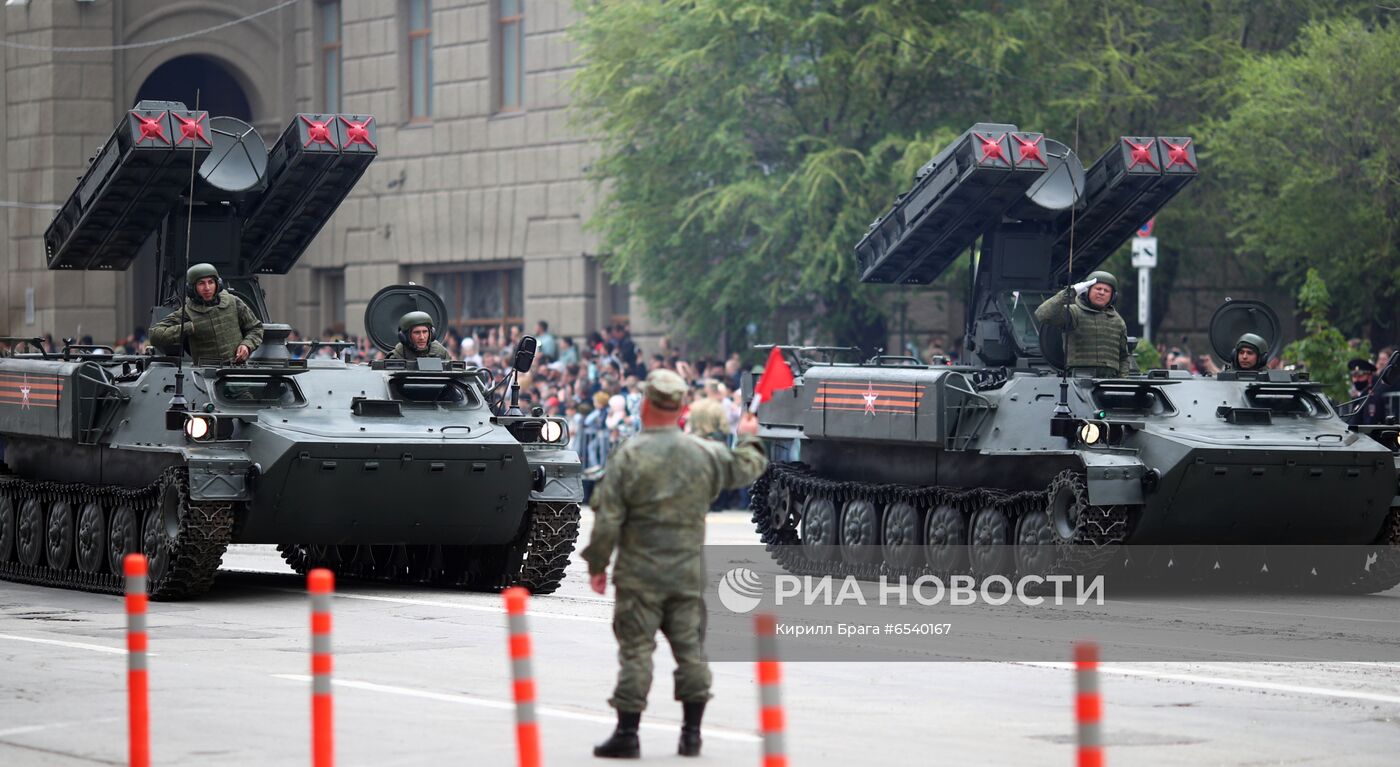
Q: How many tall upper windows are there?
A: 3